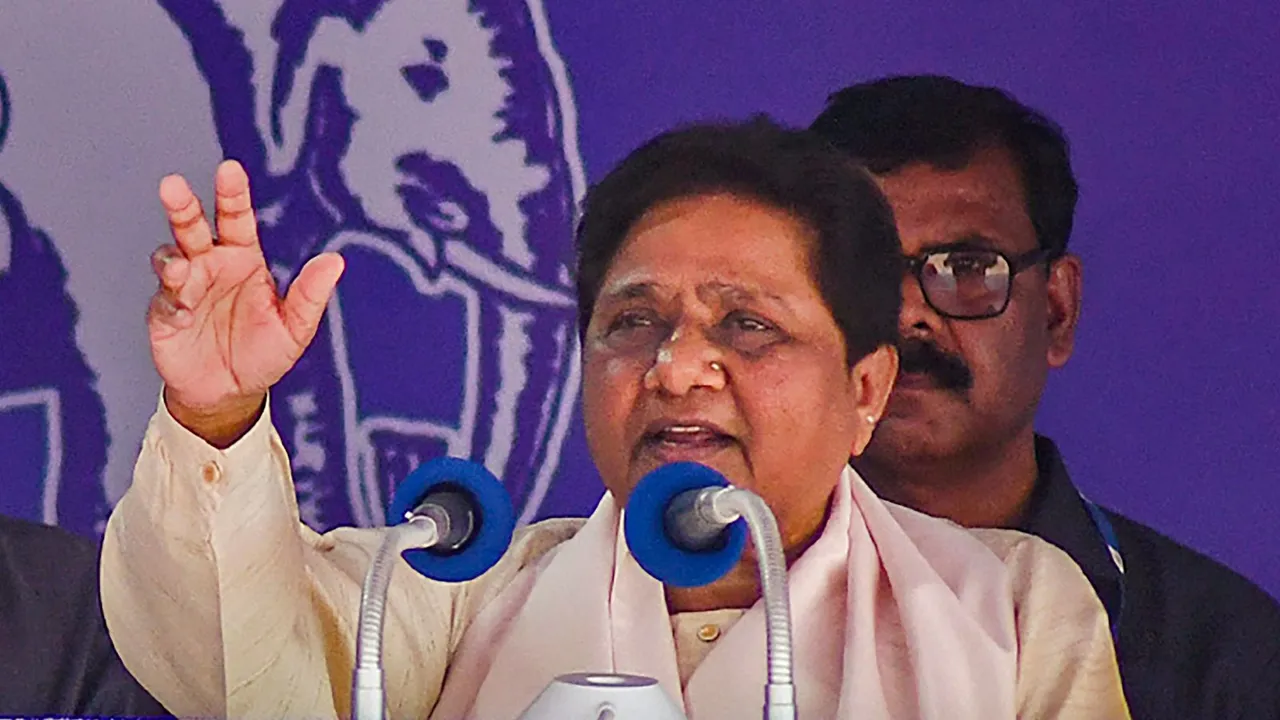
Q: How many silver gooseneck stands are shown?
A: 2